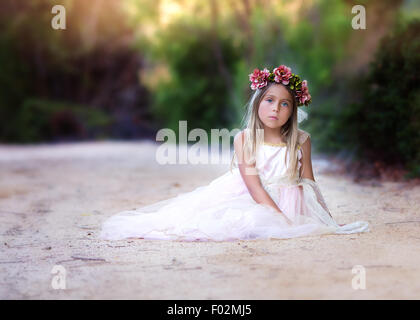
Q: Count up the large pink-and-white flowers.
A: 3